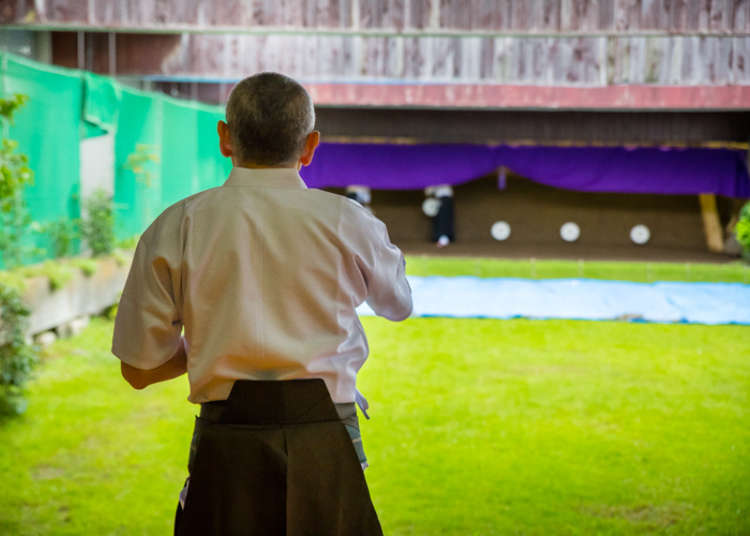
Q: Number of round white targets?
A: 4